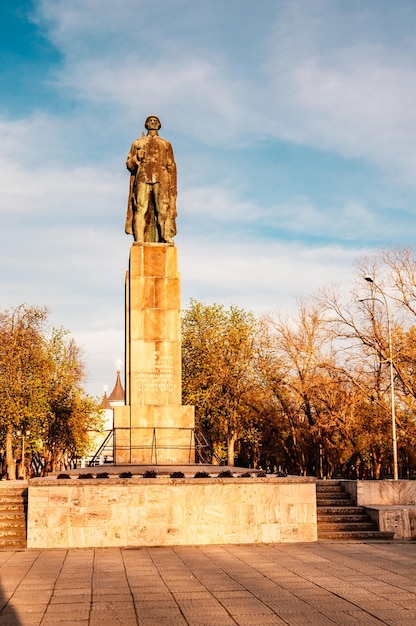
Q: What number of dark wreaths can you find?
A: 11